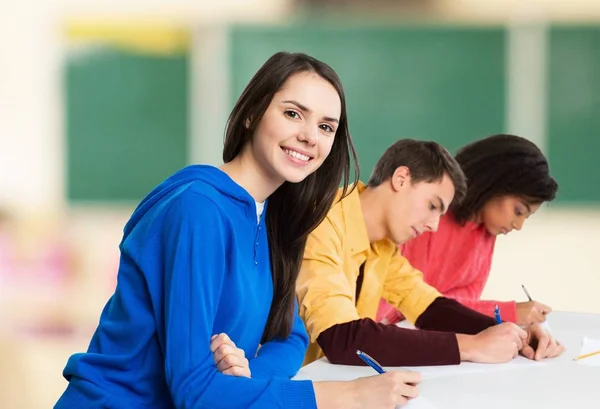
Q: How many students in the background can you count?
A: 2